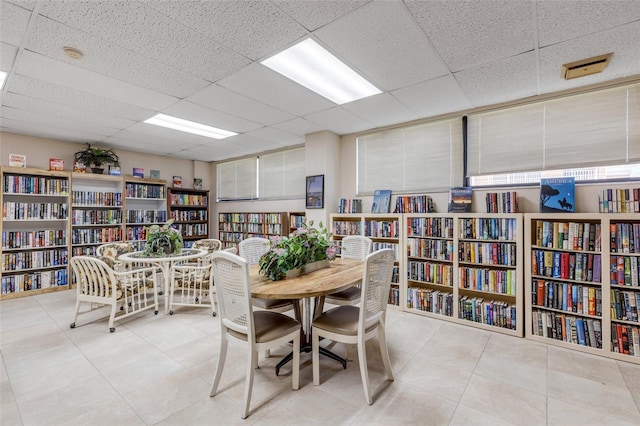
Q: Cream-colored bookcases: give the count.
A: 3